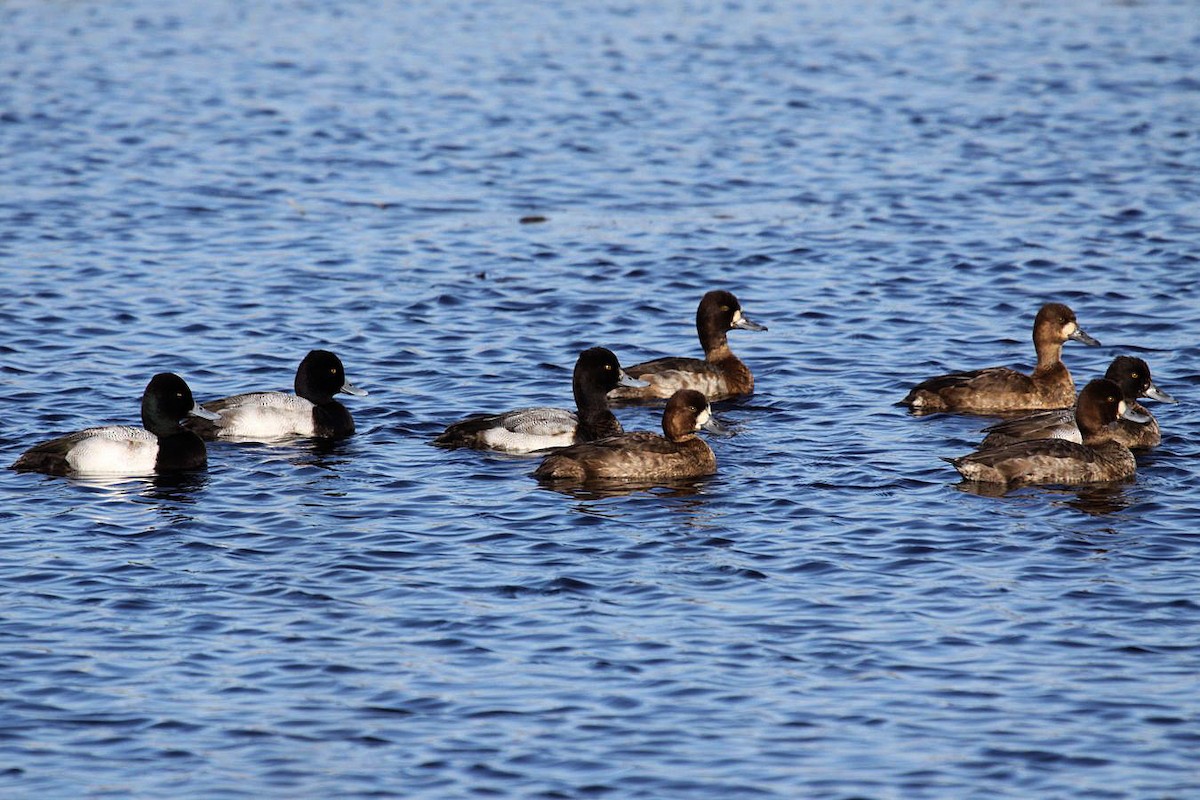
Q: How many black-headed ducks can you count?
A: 4